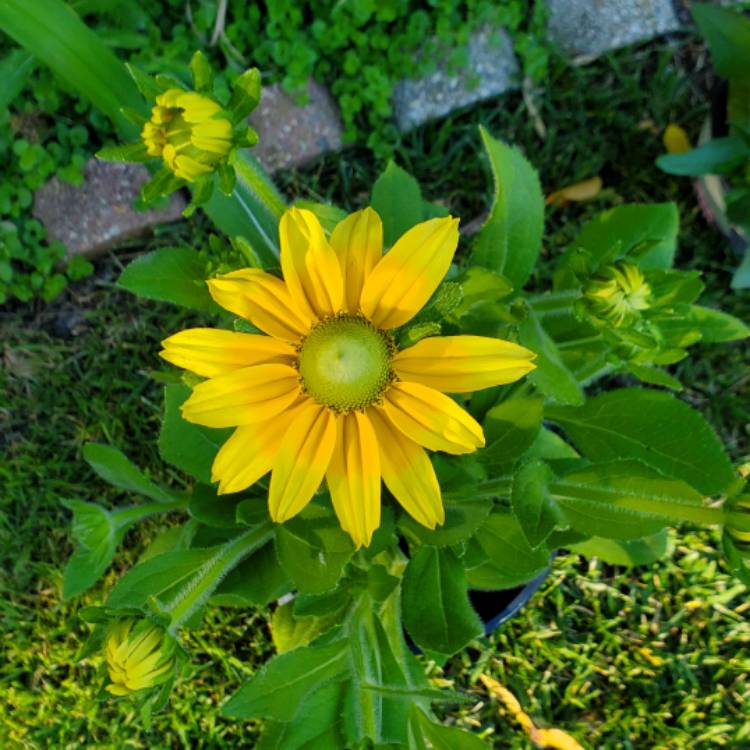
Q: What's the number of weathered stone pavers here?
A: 4